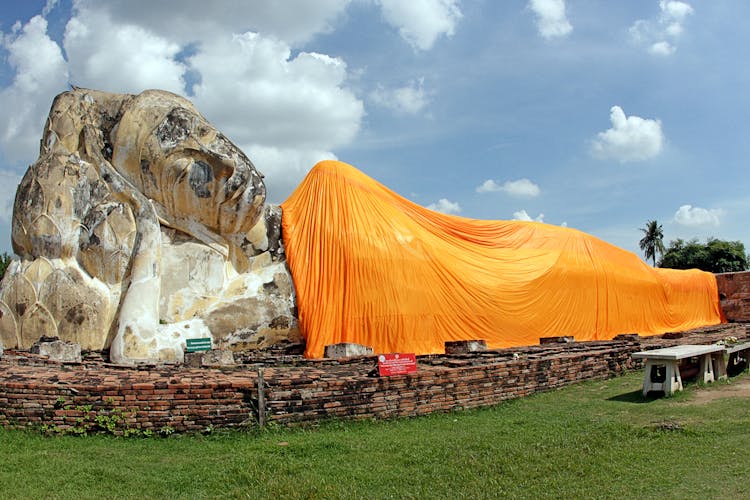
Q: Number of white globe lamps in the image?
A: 0